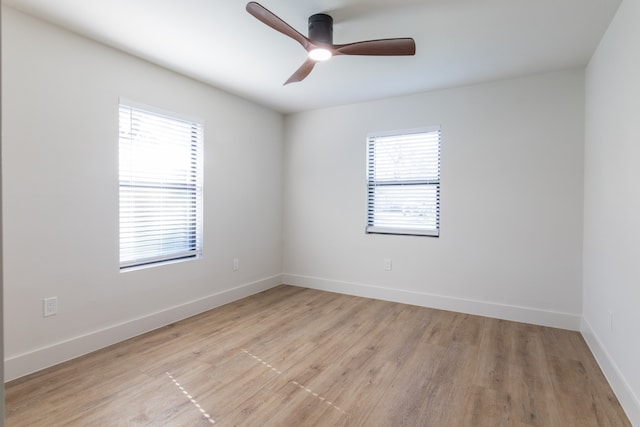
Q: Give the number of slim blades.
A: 3